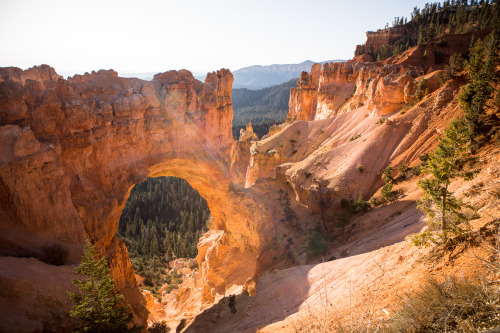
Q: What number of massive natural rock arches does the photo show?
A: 1